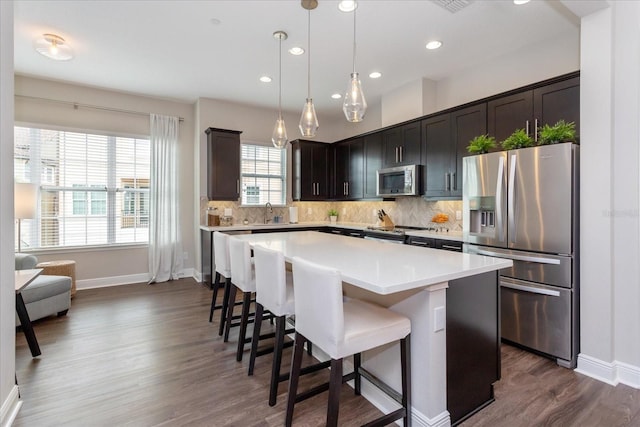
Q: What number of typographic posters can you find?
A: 0